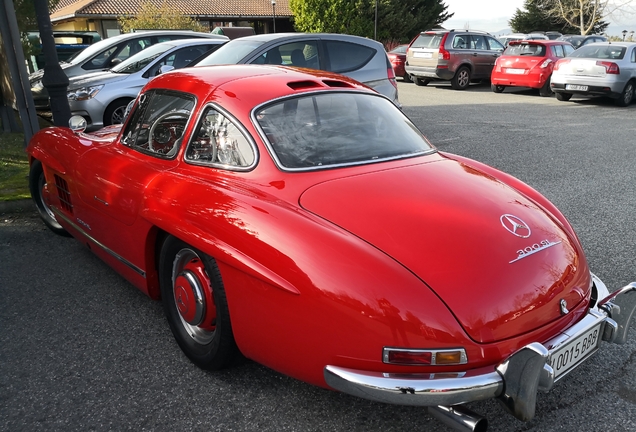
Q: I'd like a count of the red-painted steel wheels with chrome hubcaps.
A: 2